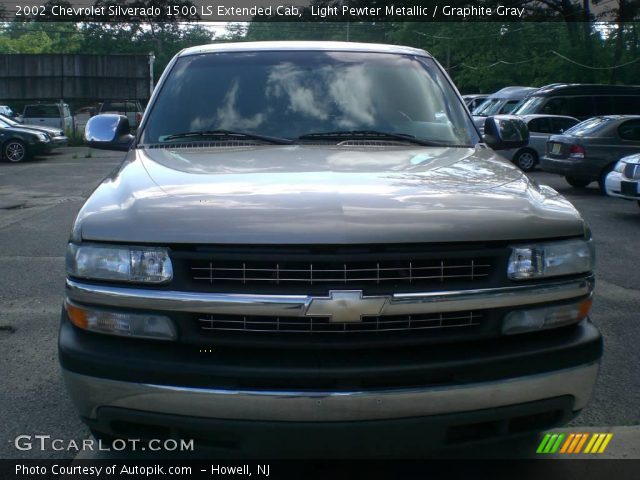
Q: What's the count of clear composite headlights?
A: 2